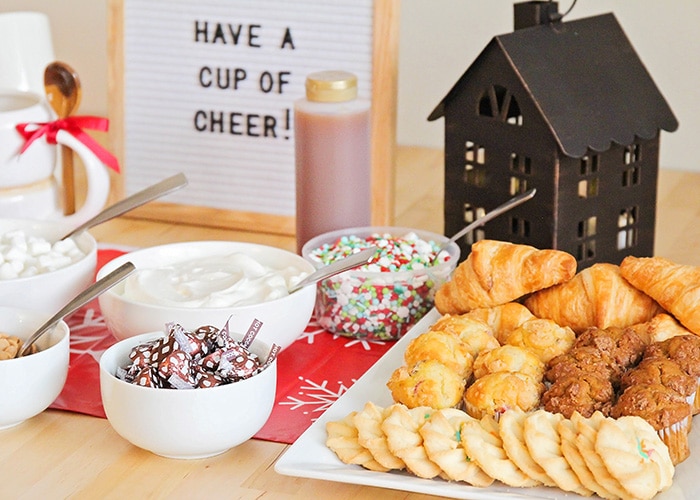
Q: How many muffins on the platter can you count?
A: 12